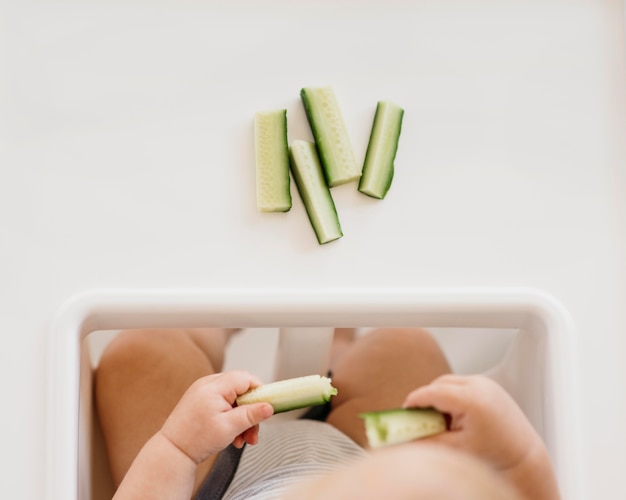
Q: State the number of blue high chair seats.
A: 0